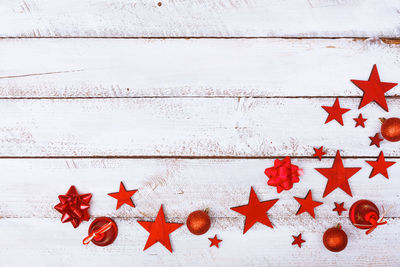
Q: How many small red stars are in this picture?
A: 6